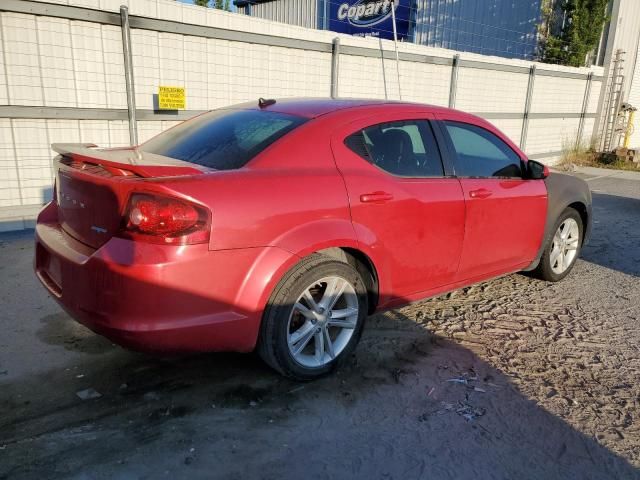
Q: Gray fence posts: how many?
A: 5